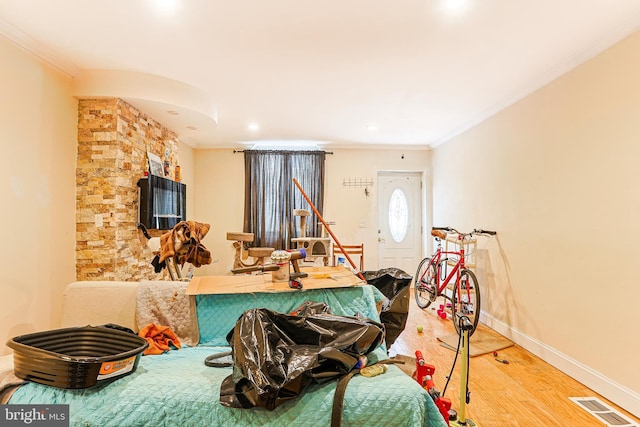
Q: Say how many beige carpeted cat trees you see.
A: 2